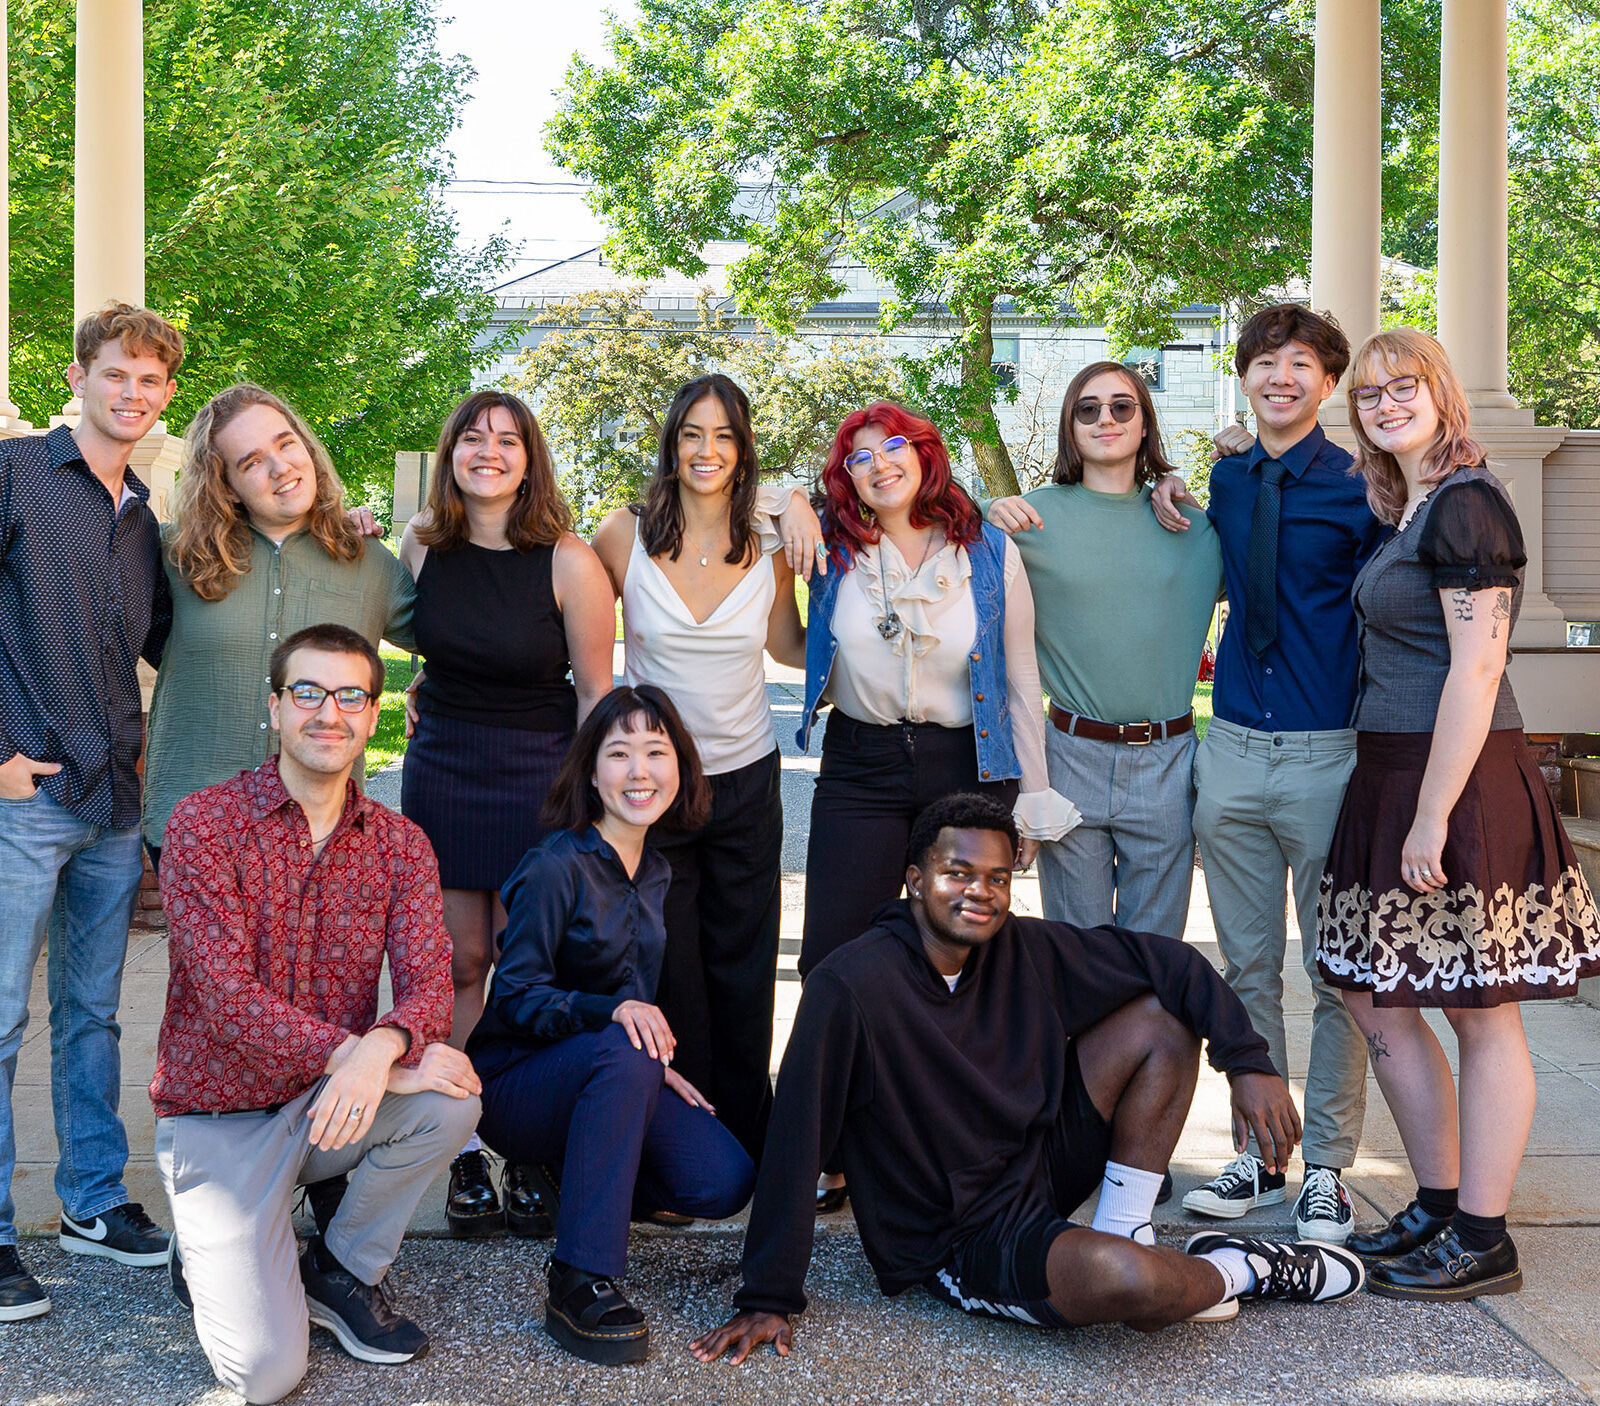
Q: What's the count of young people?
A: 11